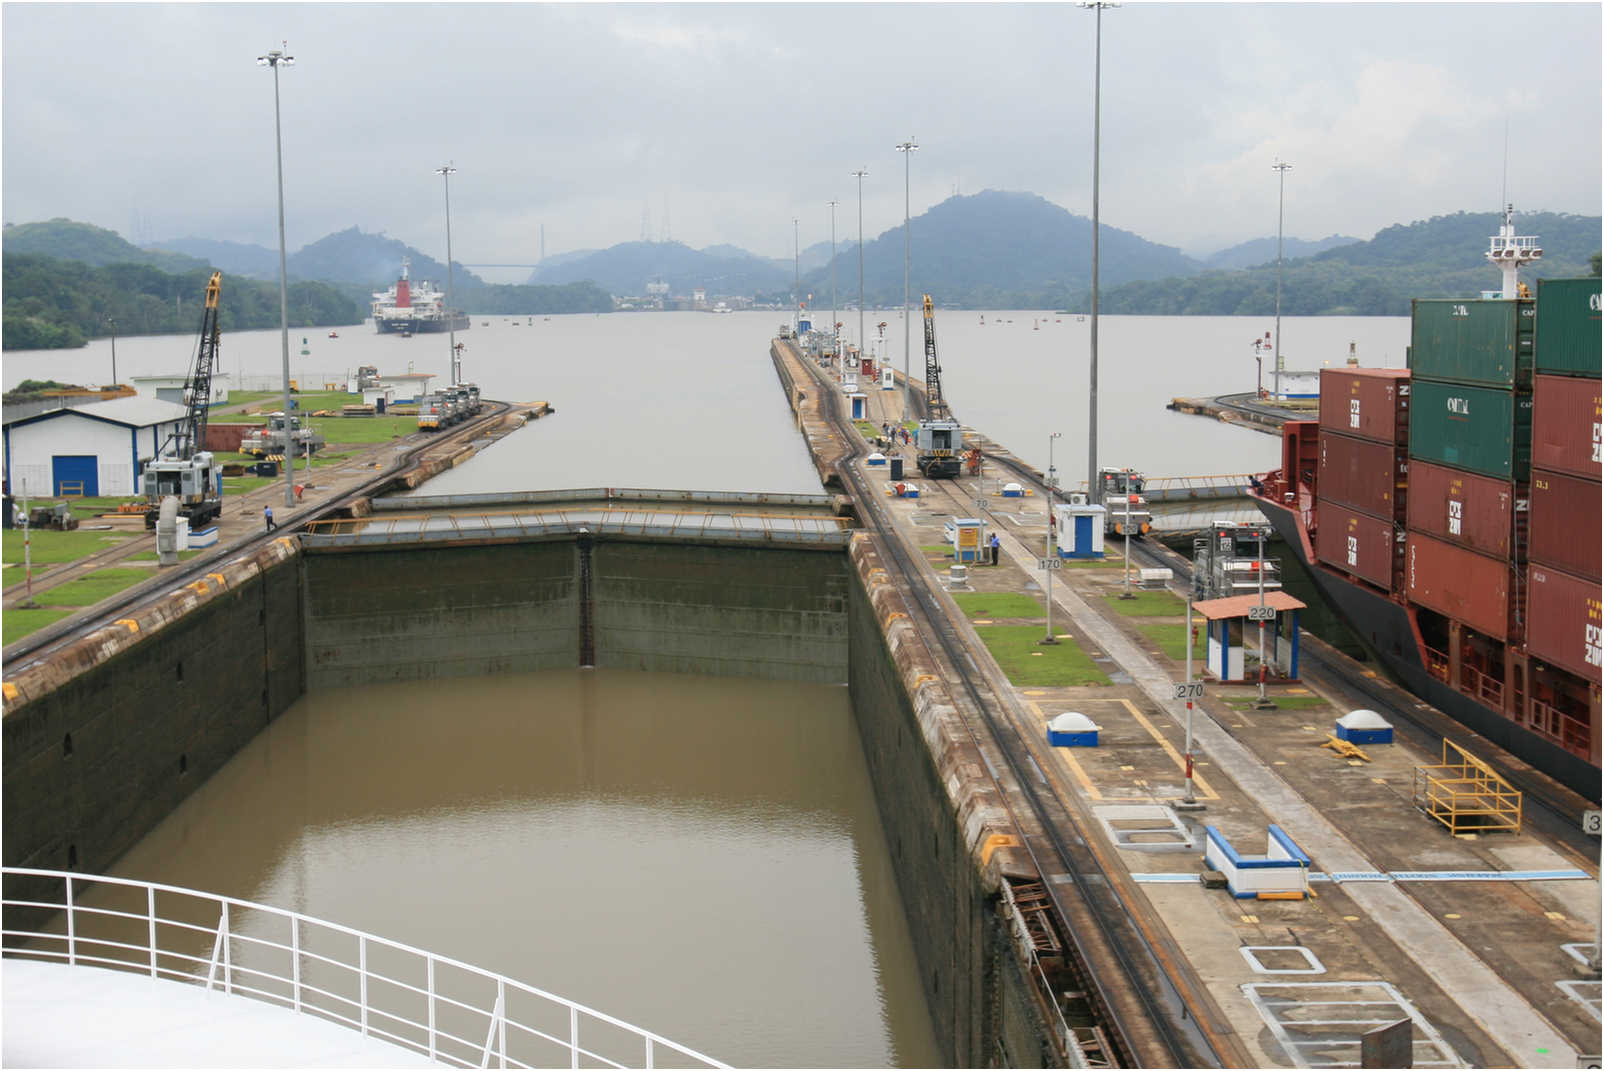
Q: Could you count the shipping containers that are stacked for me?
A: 11